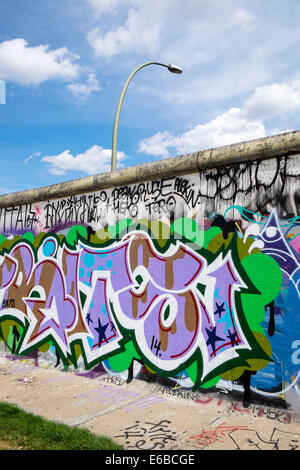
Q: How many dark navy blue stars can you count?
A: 6